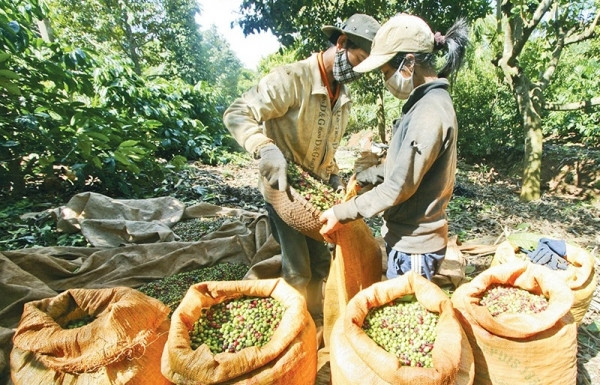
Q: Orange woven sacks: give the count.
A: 6